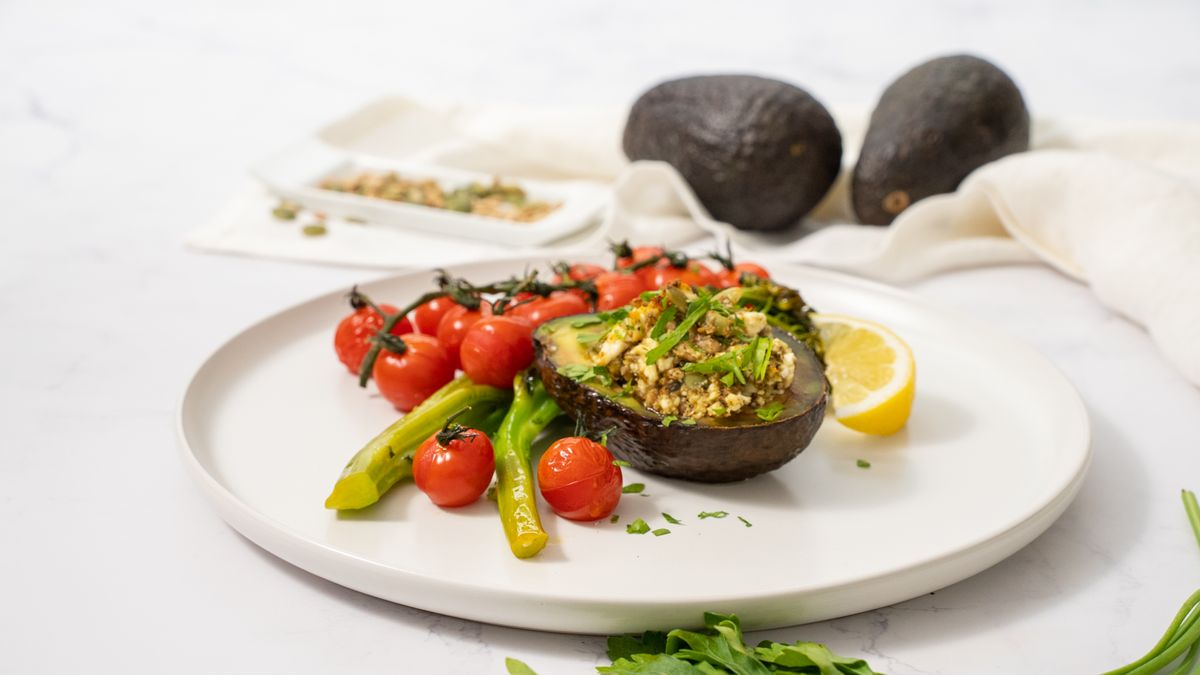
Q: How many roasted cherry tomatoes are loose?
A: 2